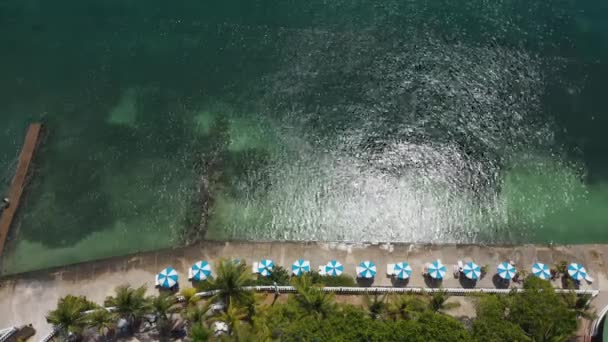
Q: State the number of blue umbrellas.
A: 12